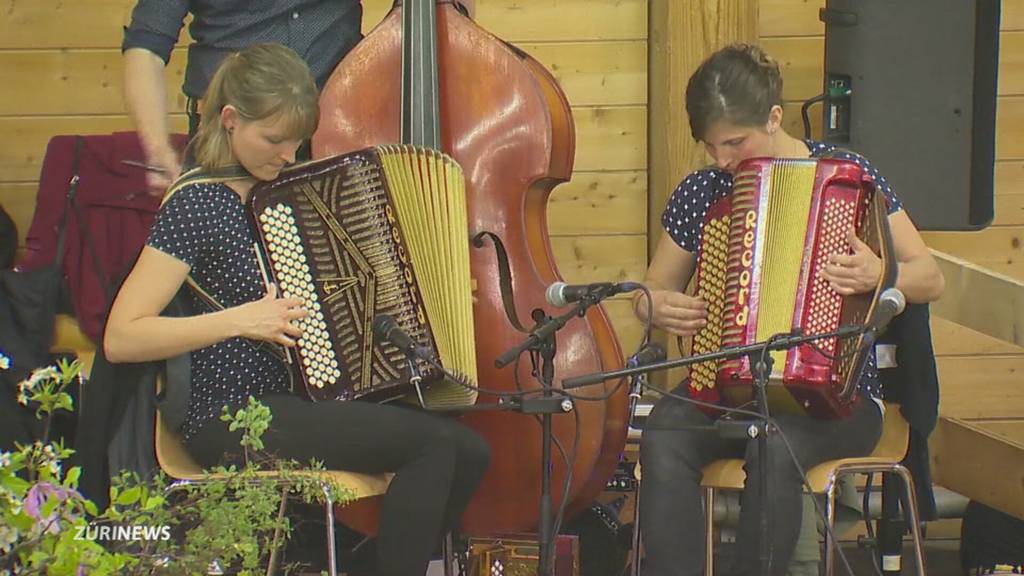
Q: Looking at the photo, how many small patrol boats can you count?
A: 0